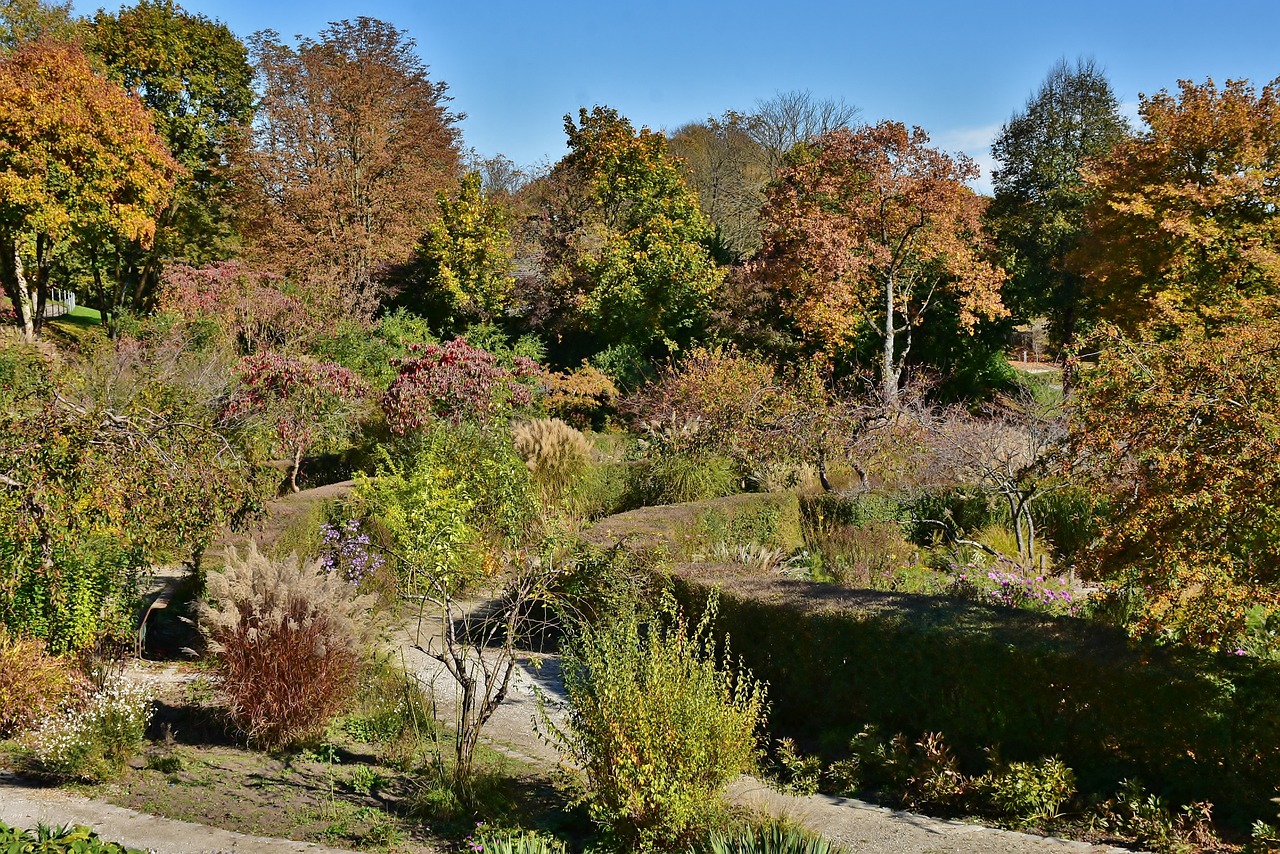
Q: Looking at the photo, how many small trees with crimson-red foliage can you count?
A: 2